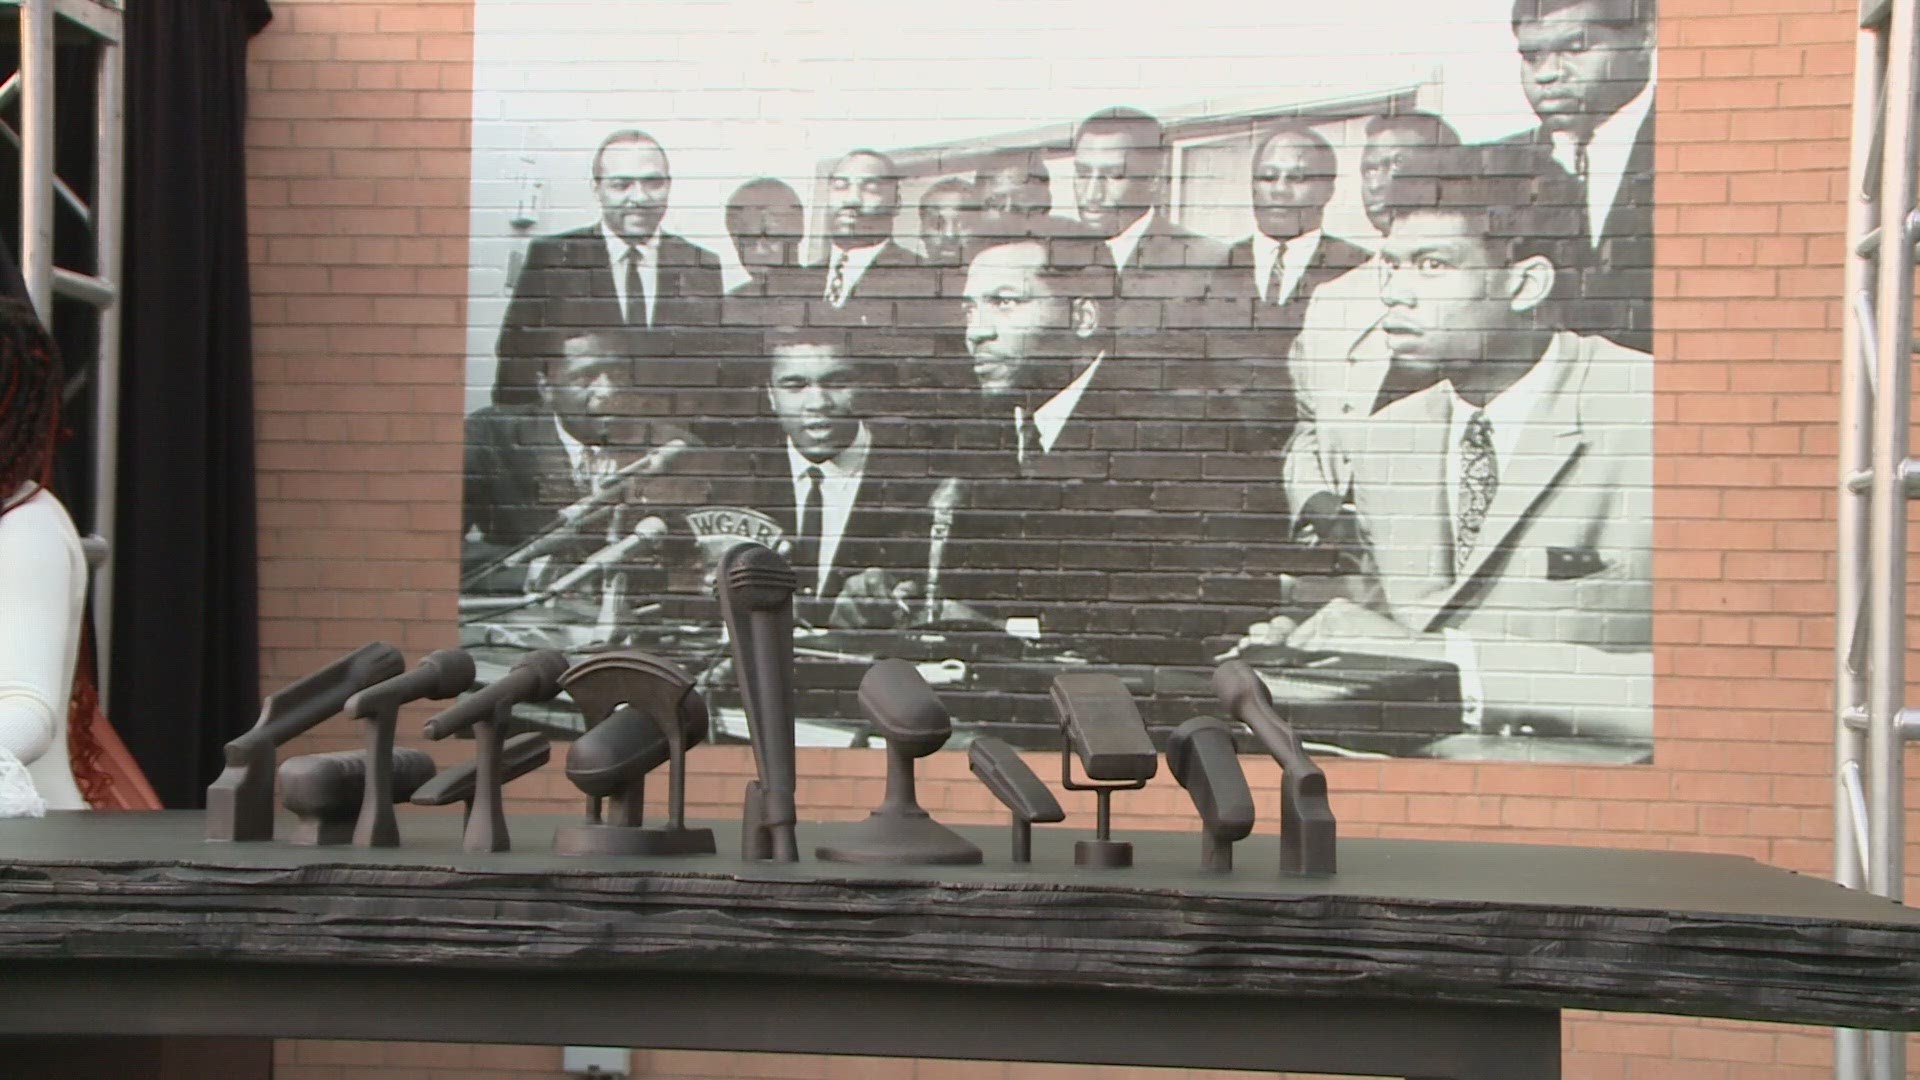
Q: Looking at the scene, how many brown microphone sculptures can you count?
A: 12